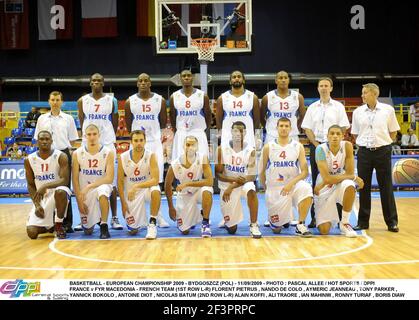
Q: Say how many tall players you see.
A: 5